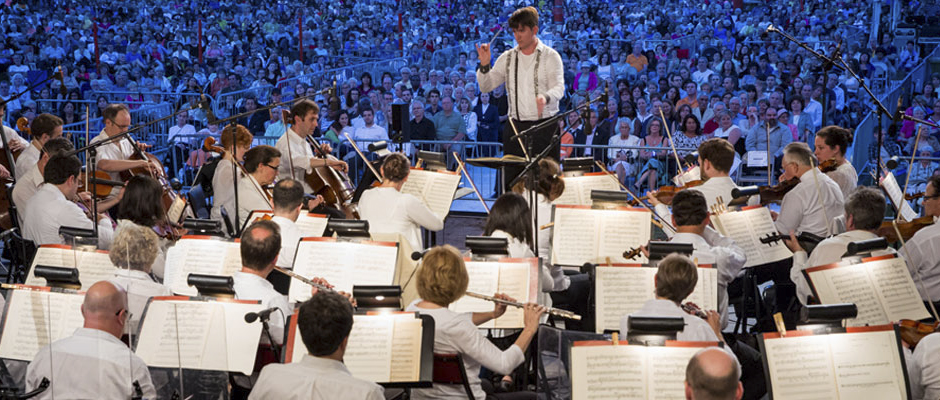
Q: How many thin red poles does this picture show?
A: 4